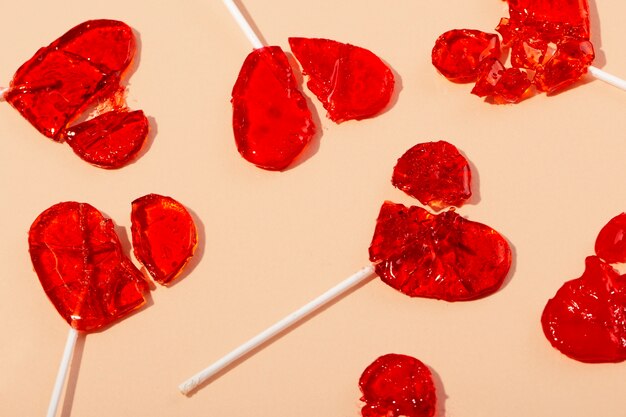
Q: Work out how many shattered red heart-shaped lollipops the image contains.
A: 7